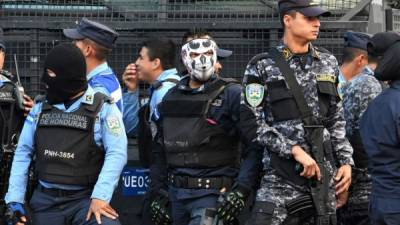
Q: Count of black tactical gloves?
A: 2